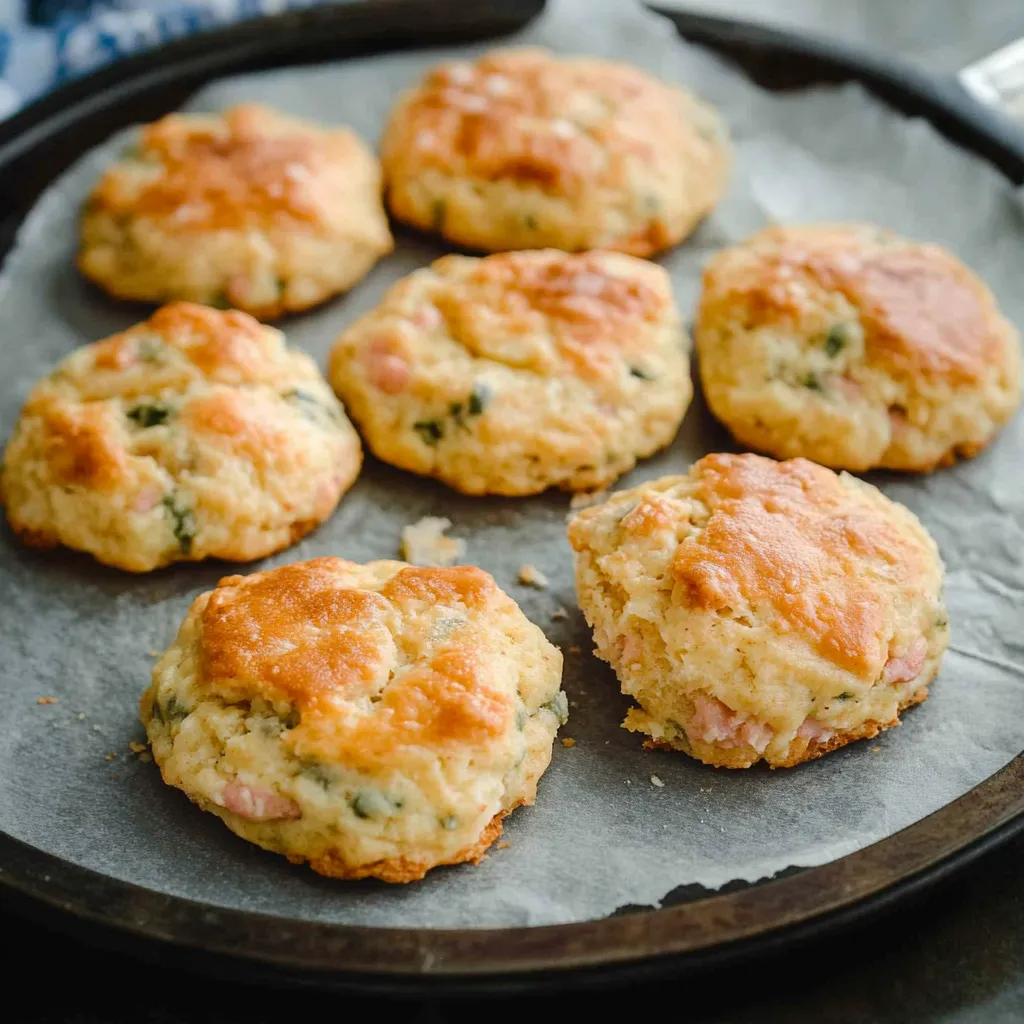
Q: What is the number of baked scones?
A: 7